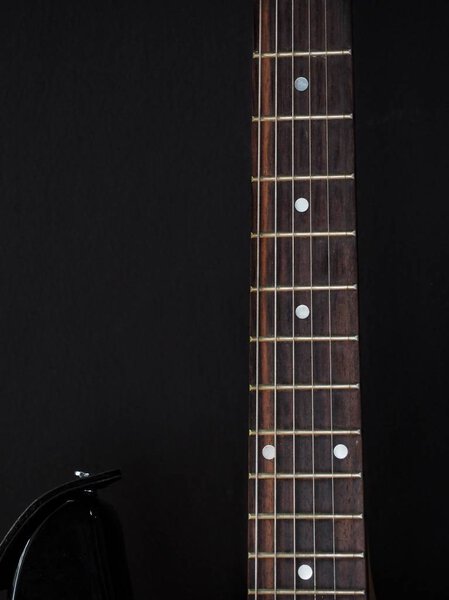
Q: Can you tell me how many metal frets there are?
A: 12